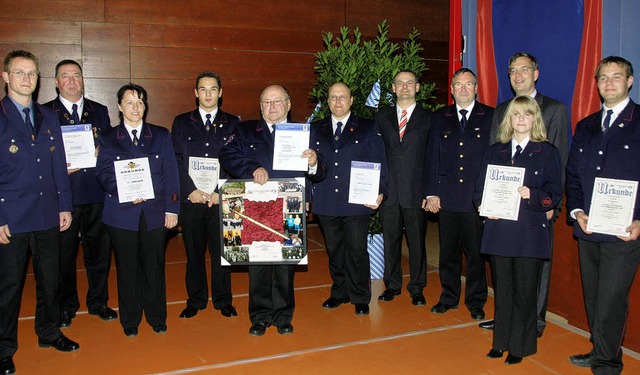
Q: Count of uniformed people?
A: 9